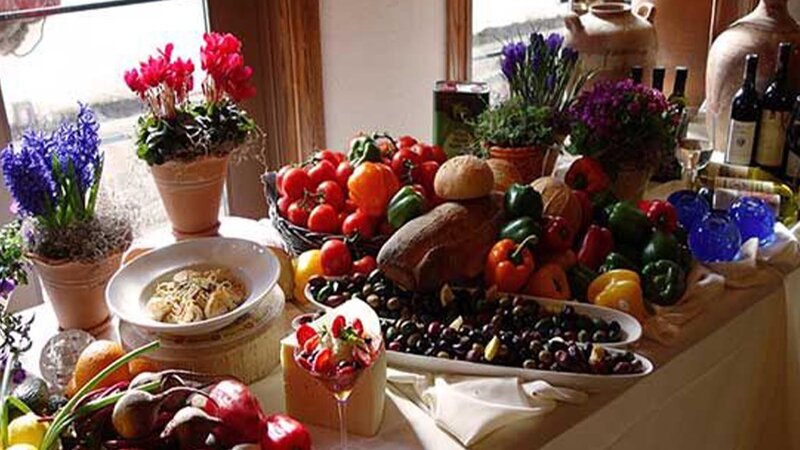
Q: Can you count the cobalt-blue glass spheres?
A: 3